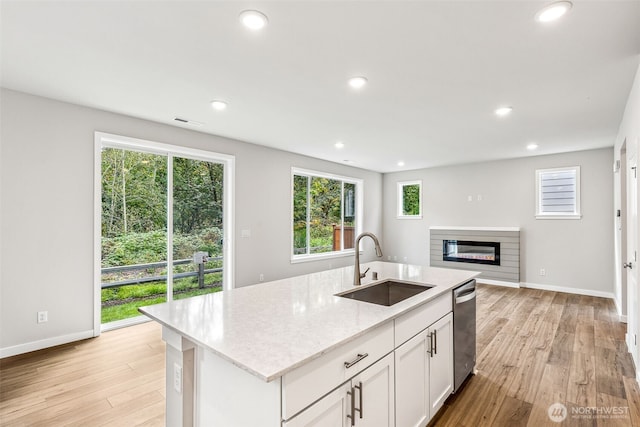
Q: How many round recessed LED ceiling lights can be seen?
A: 8